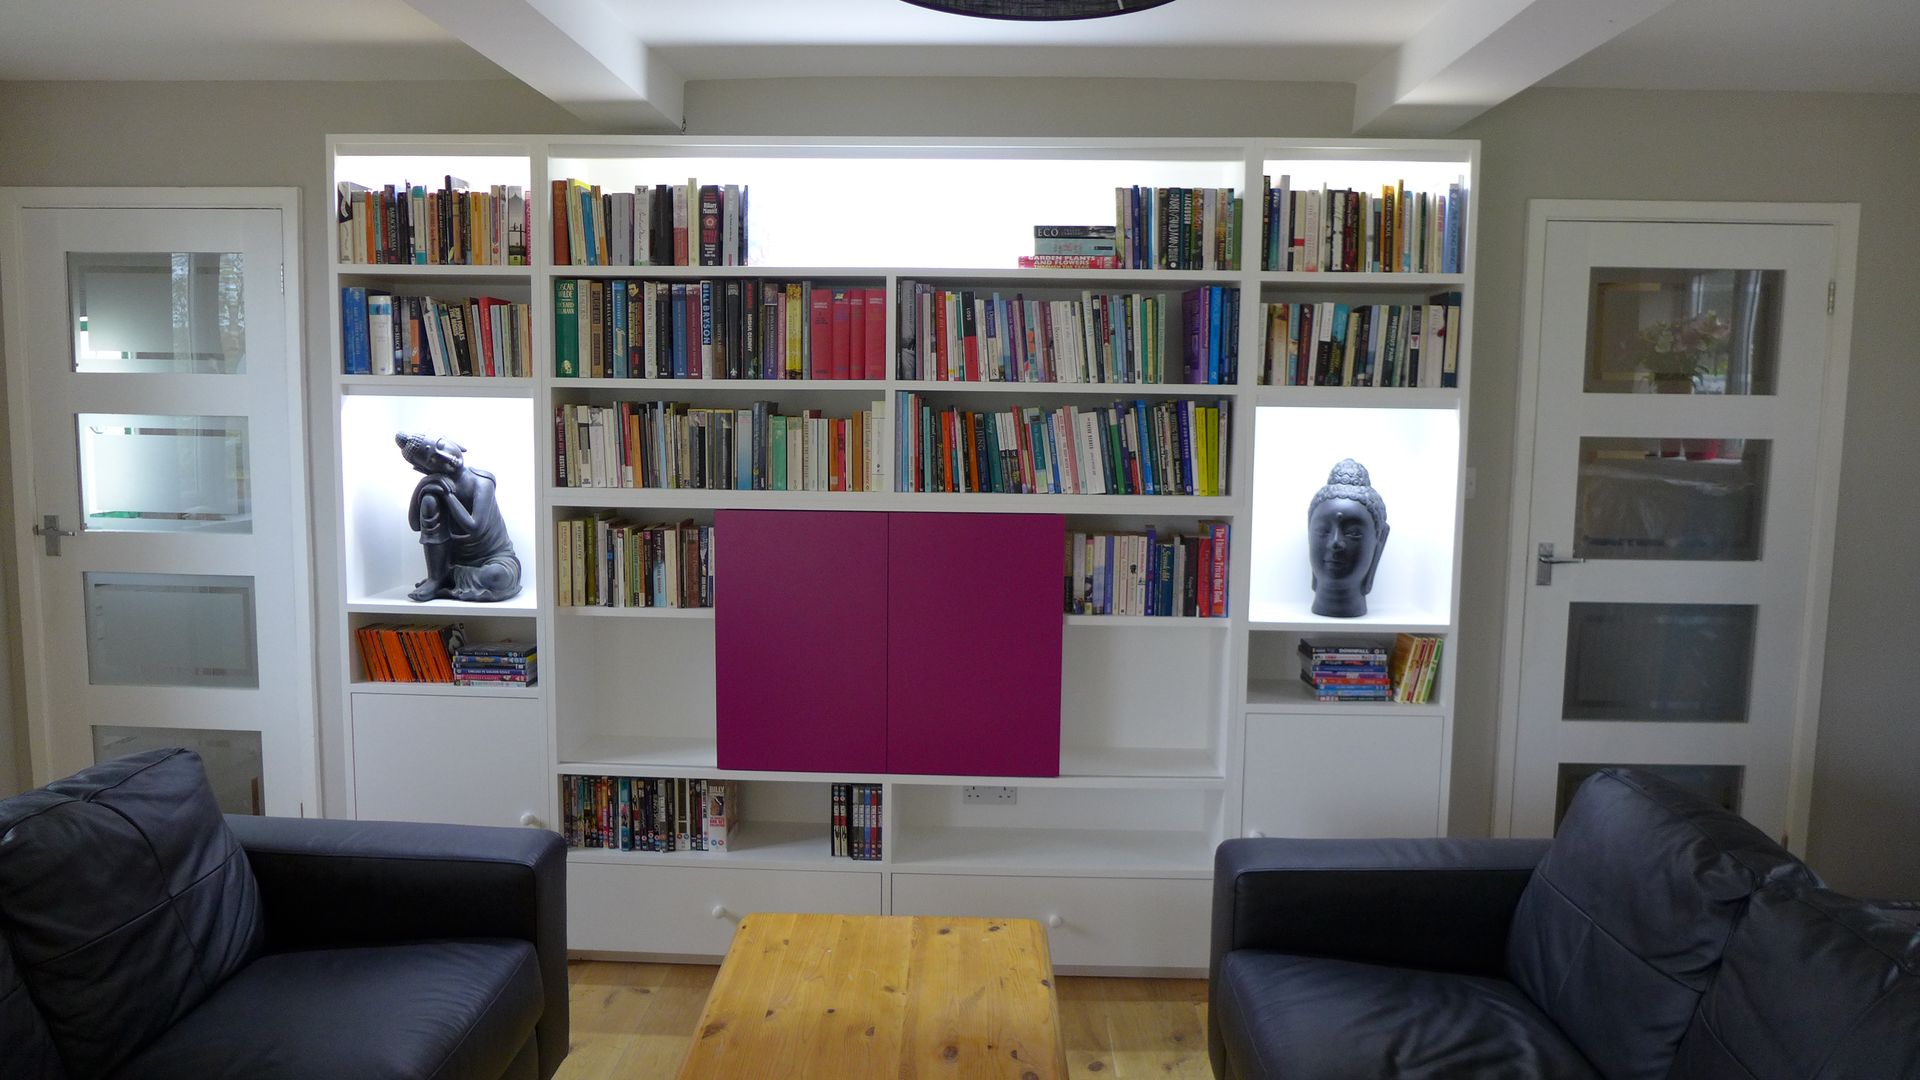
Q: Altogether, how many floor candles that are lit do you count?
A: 0